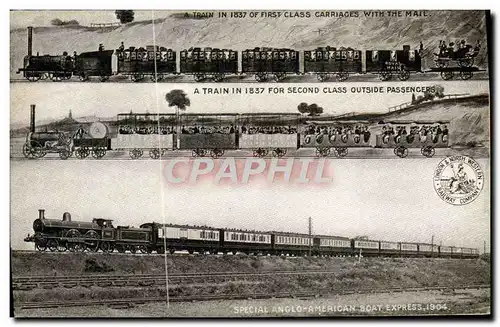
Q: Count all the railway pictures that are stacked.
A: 3